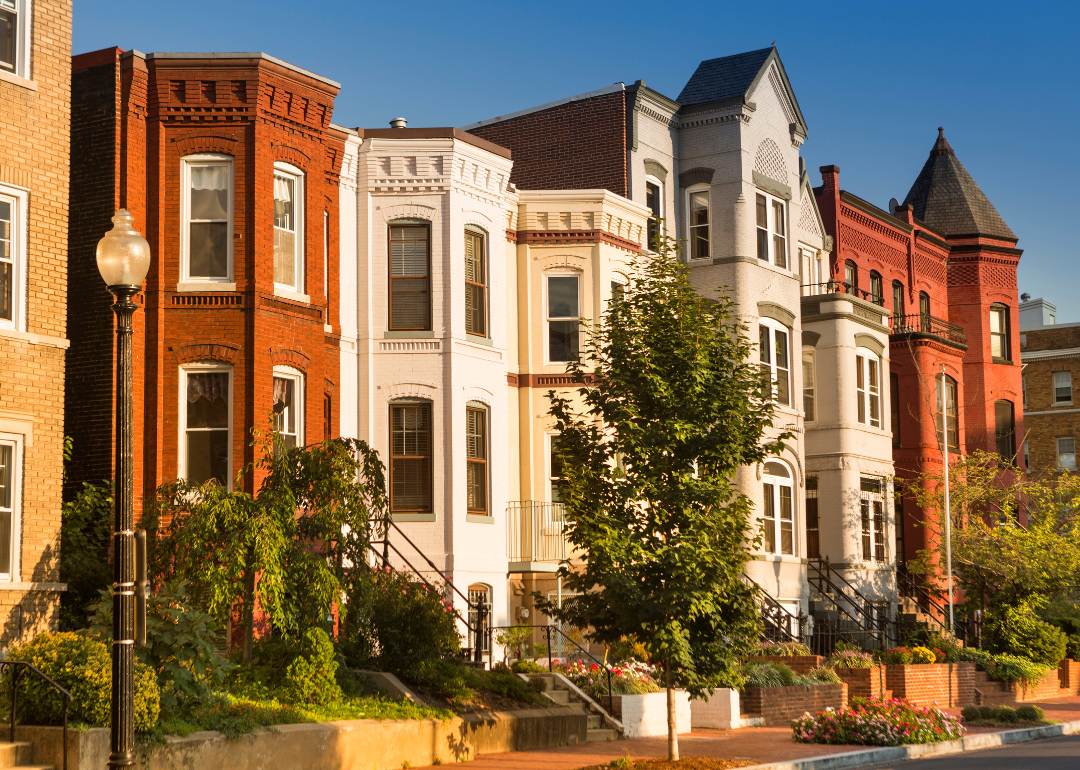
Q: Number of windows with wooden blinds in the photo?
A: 4